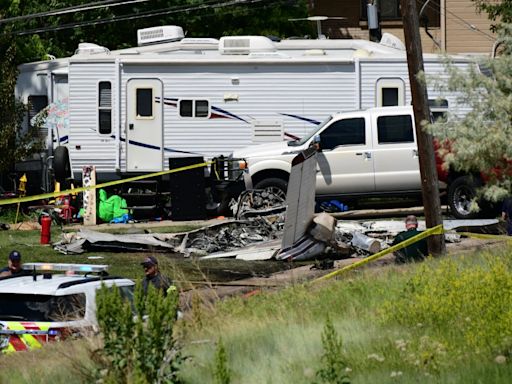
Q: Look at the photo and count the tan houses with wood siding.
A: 1